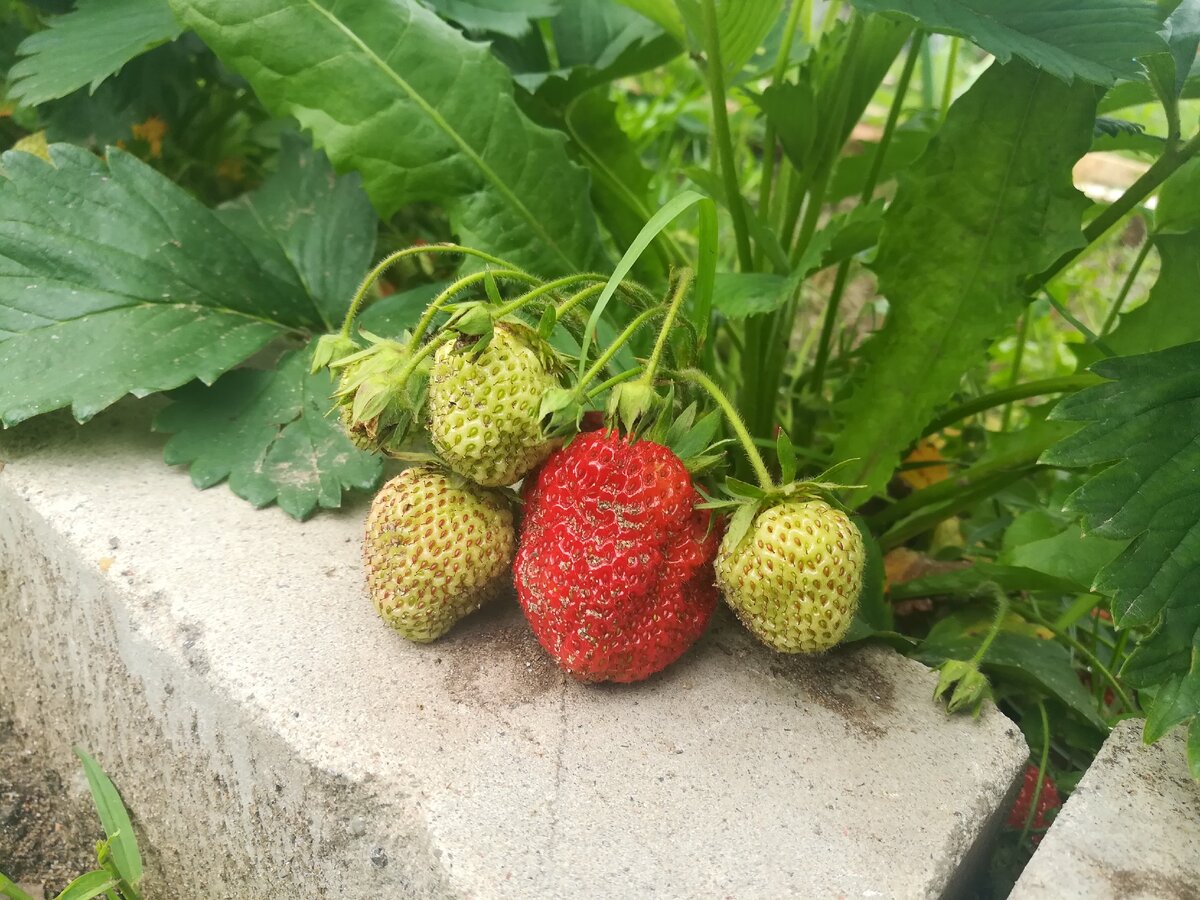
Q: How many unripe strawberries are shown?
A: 4